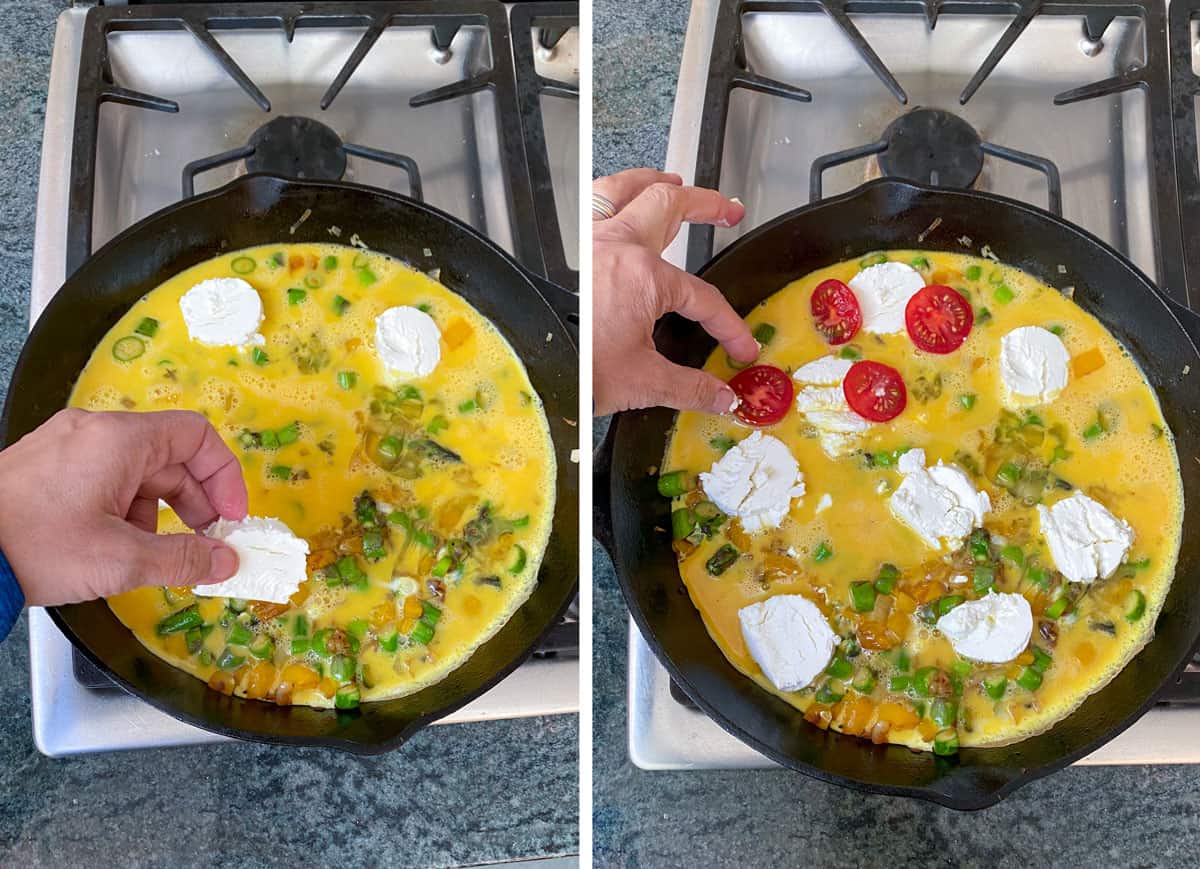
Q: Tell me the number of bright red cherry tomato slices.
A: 4